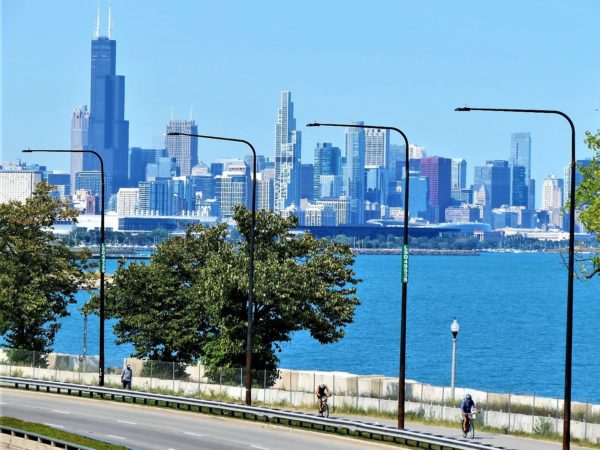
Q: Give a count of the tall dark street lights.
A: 4